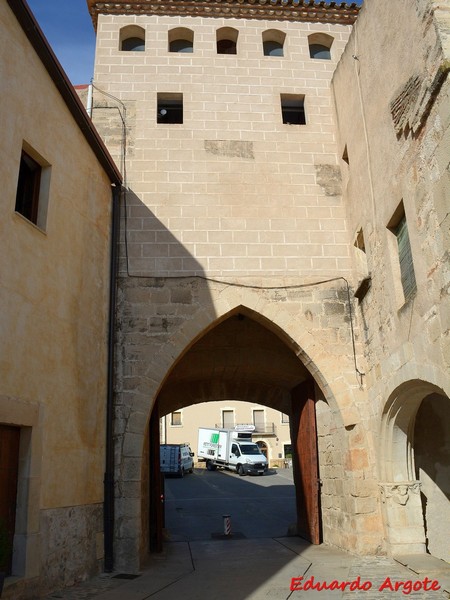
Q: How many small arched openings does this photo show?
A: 5